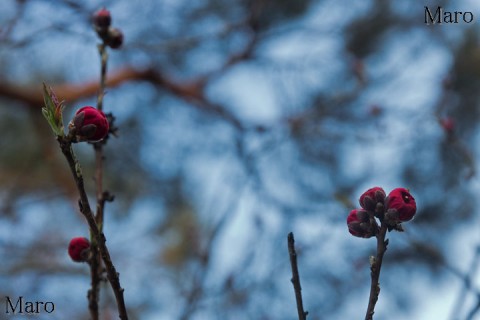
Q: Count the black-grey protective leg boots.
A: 0